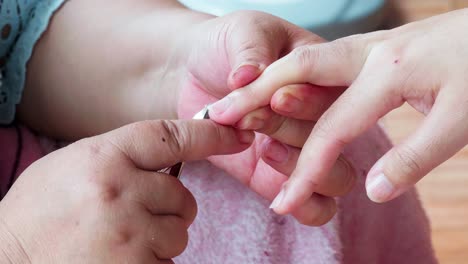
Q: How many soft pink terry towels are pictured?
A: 1